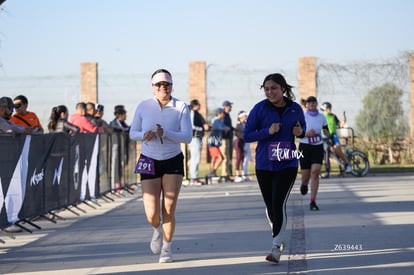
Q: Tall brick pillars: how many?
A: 4